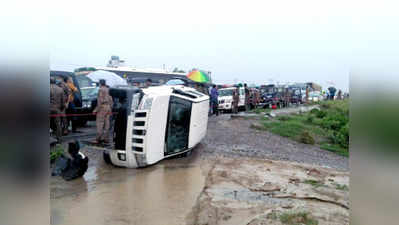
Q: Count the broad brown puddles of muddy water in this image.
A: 1